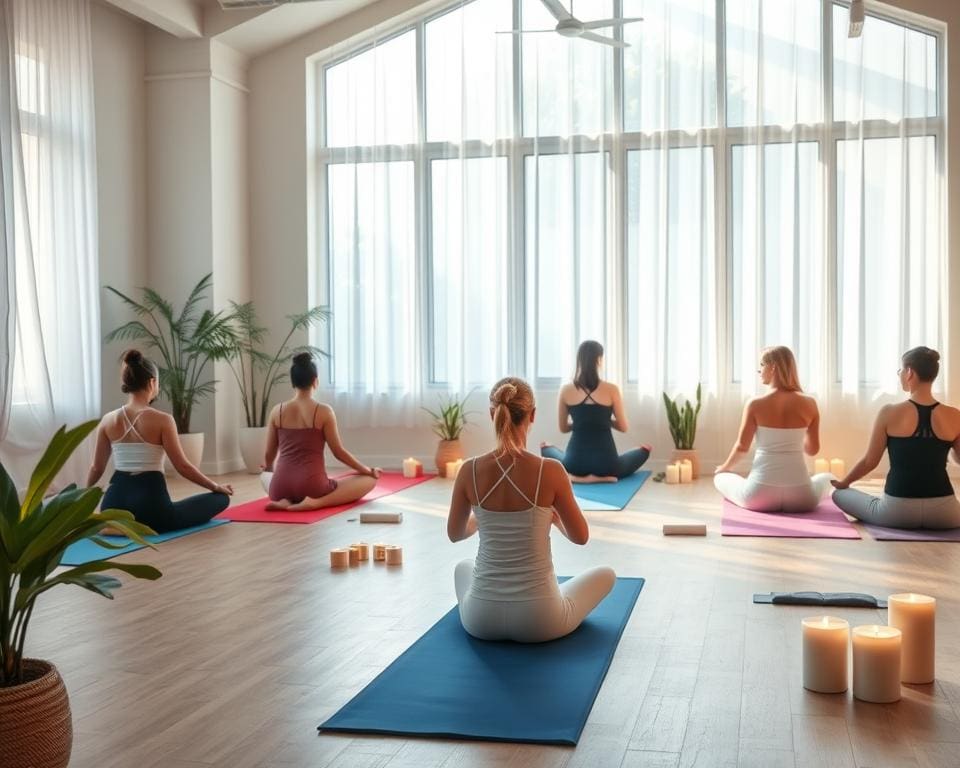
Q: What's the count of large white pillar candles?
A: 3